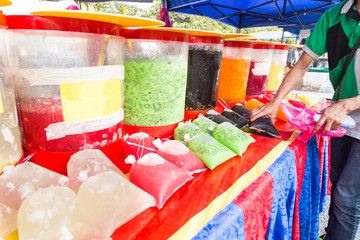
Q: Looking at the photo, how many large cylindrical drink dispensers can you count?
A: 7